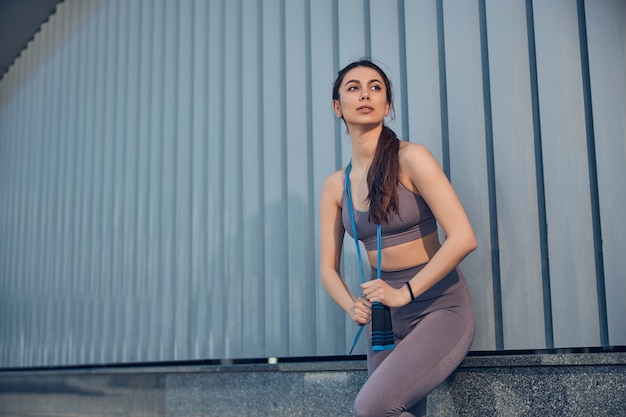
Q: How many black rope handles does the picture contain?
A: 2